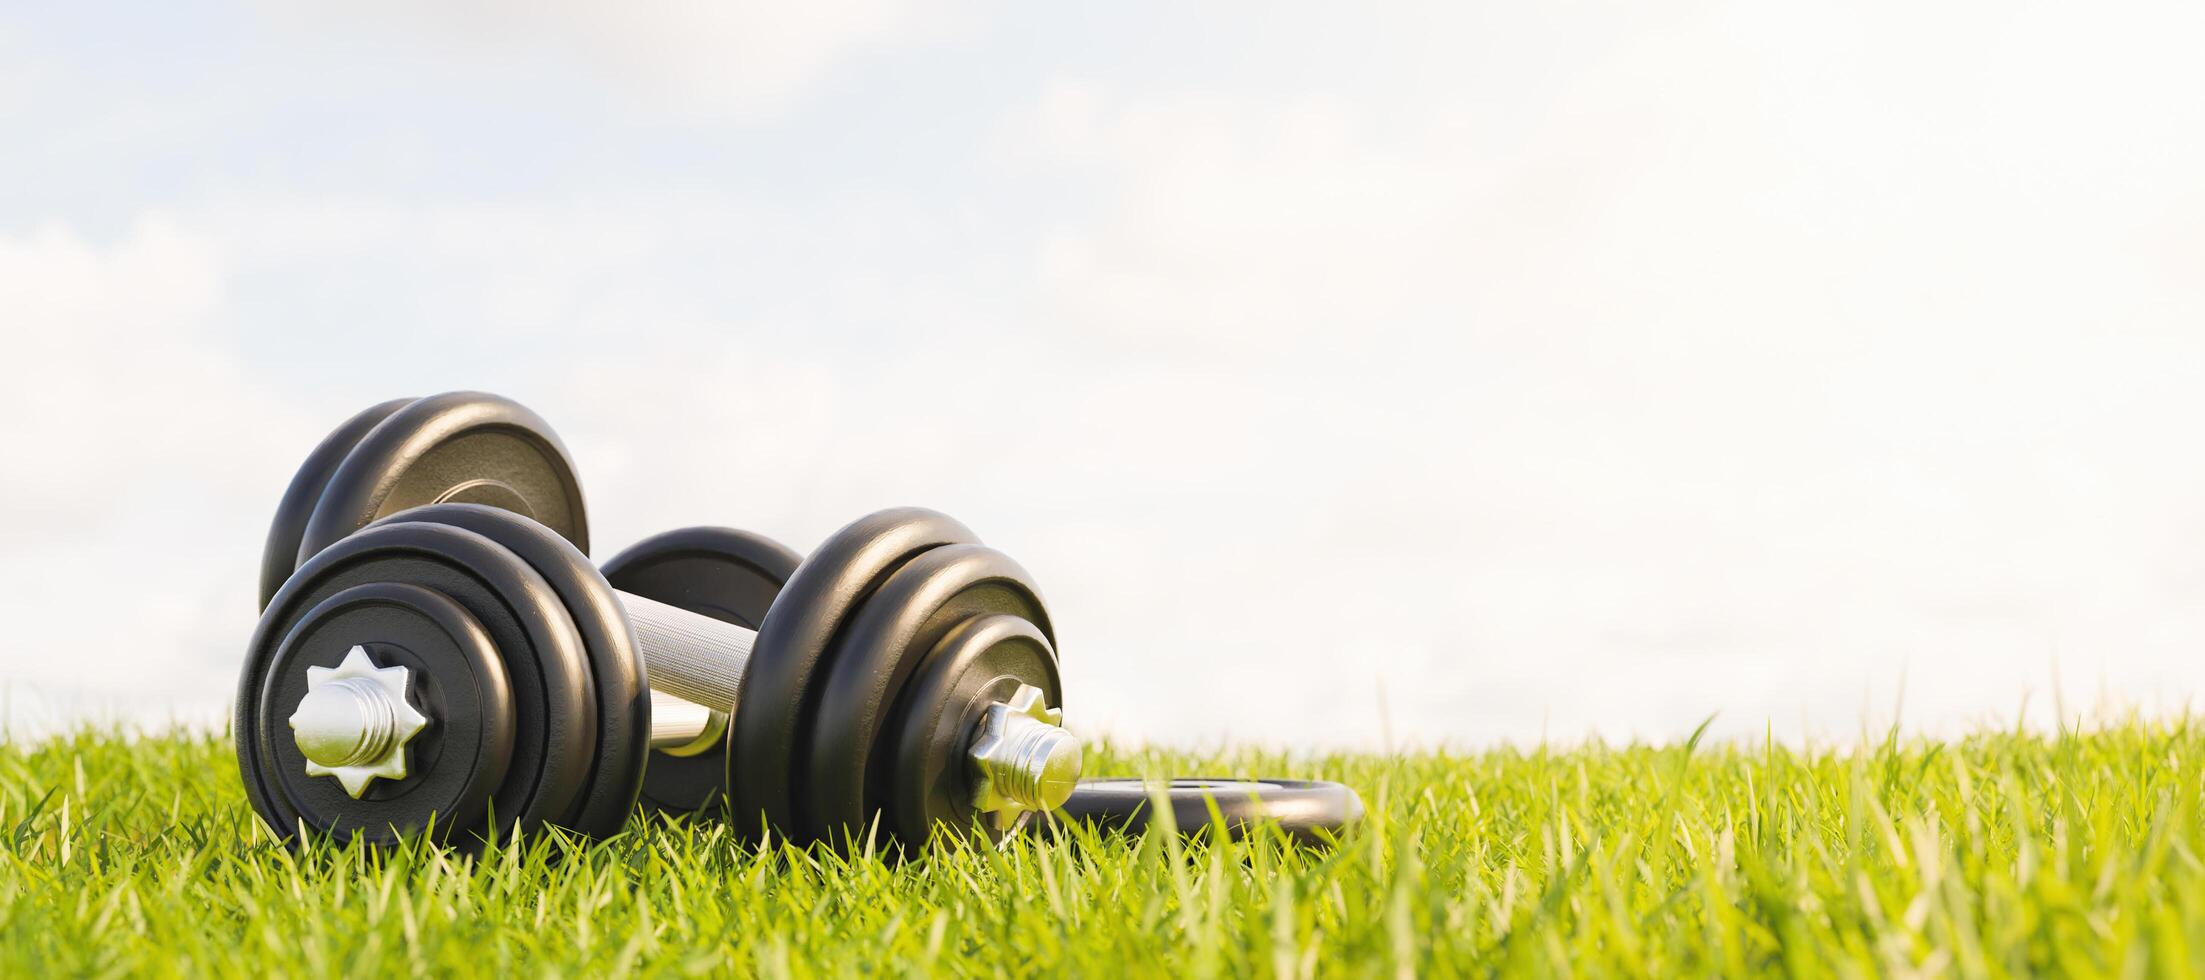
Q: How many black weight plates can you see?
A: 10